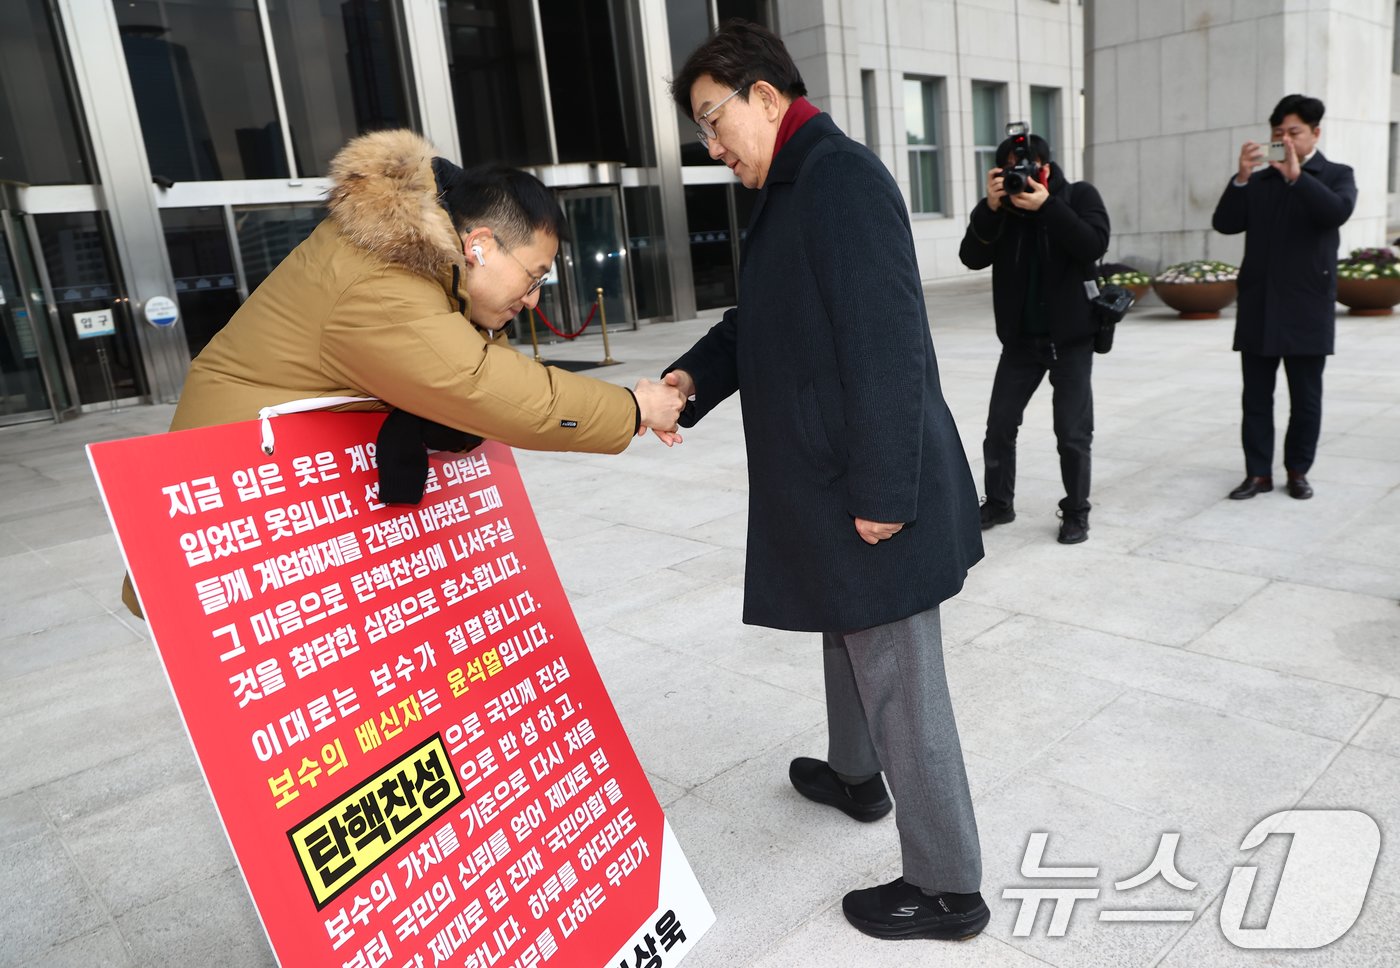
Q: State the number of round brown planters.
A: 3